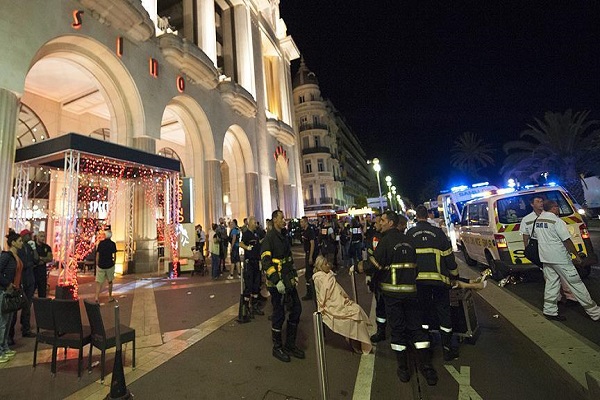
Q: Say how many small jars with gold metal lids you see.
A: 0